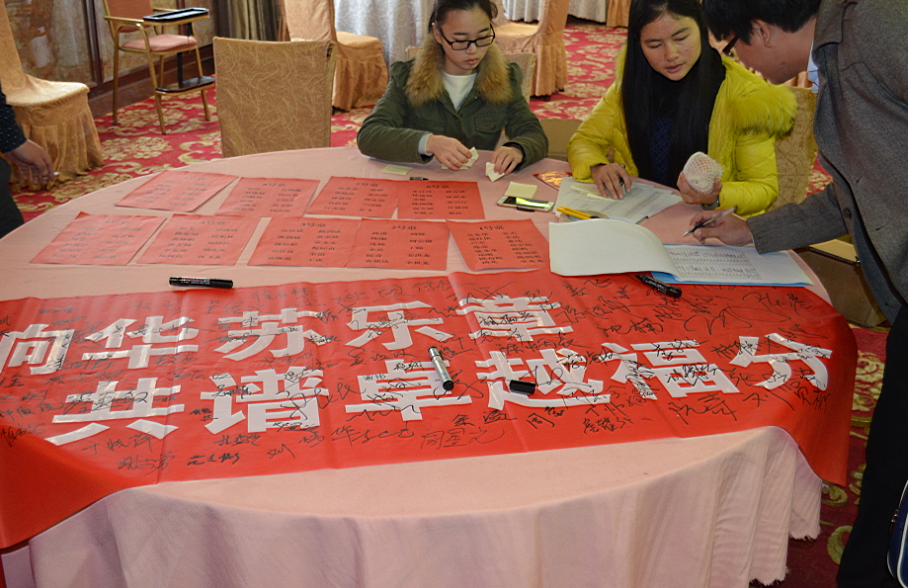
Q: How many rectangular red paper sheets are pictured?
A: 9